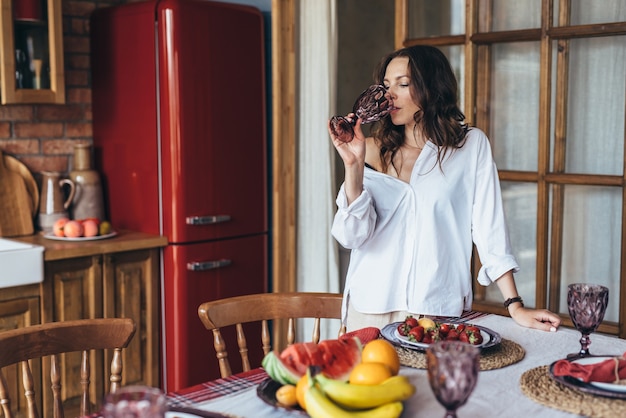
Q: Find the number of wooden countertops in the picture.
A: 1